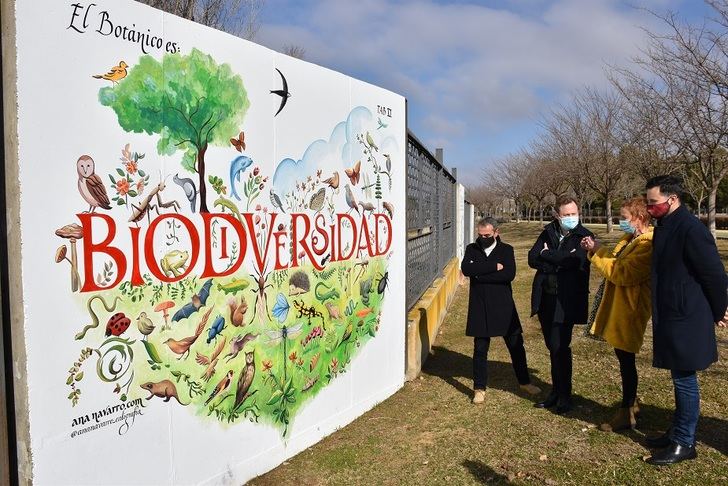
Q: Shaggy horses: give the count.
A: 0